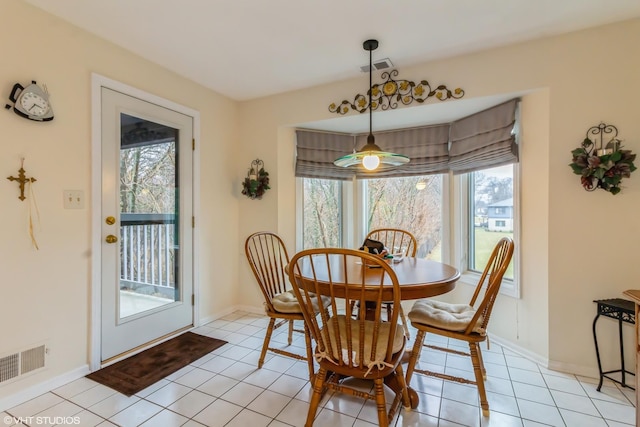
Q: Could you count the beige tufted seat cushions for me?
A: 3